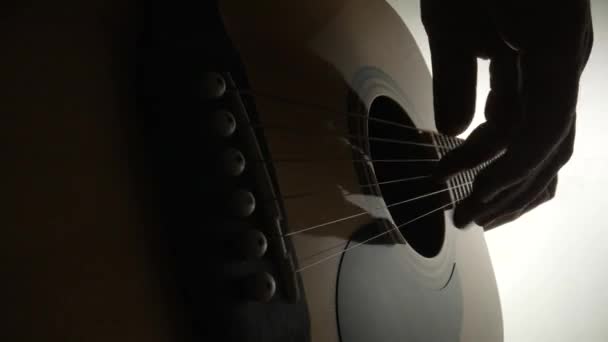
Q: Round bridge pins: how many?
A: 6